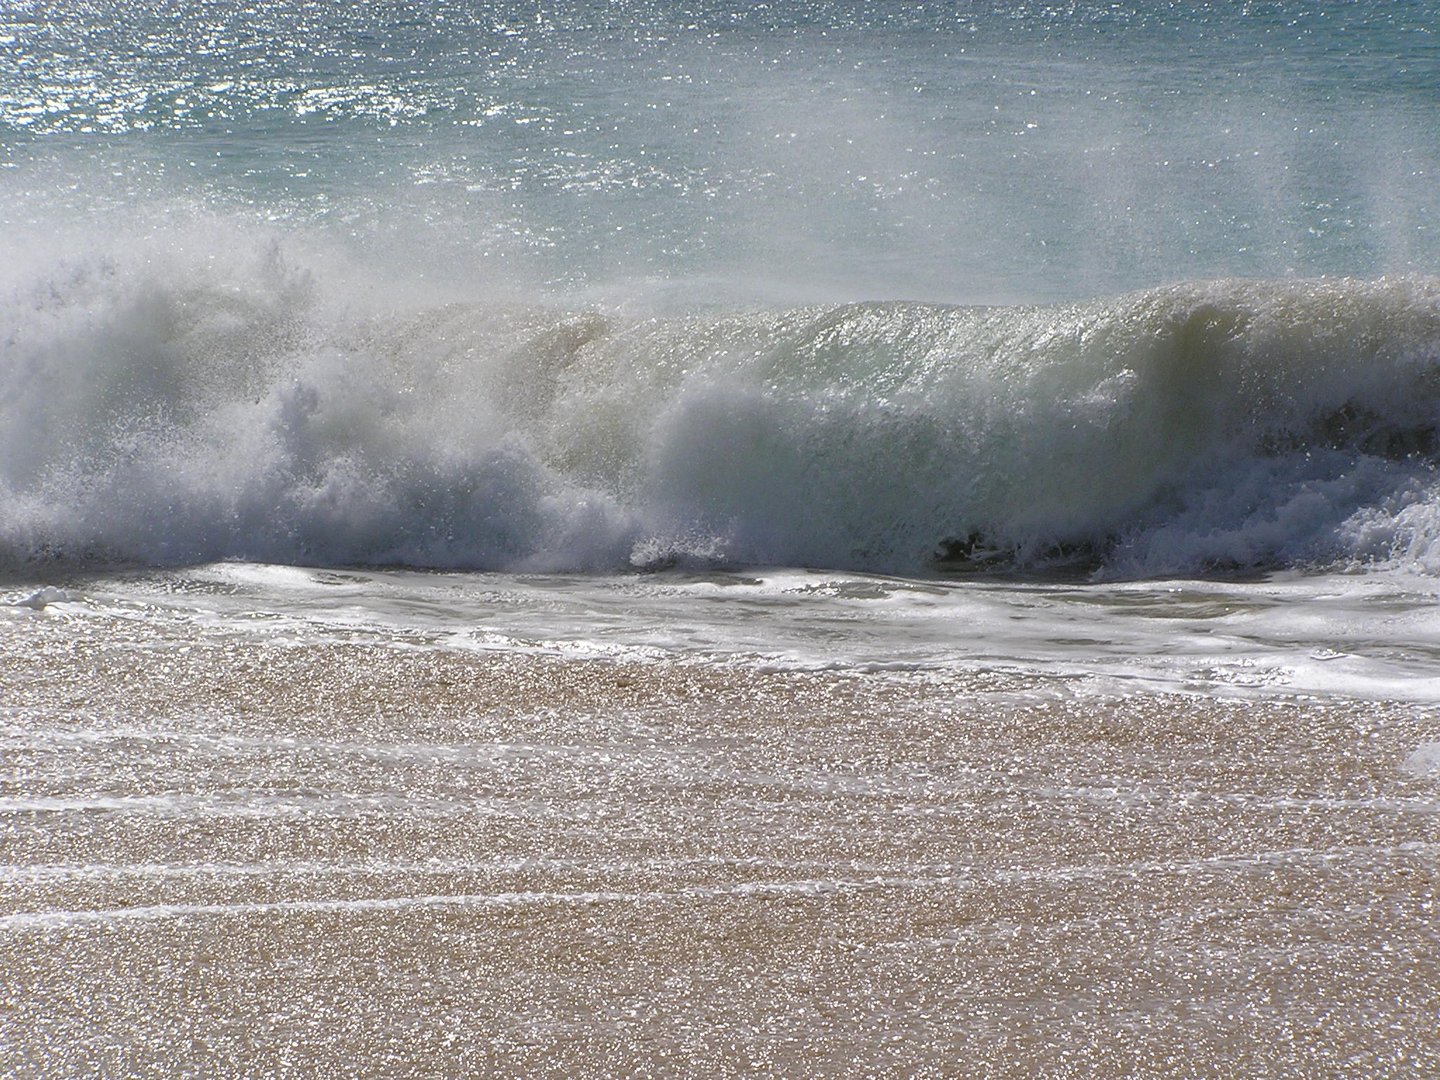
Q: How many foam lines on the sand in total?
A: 4